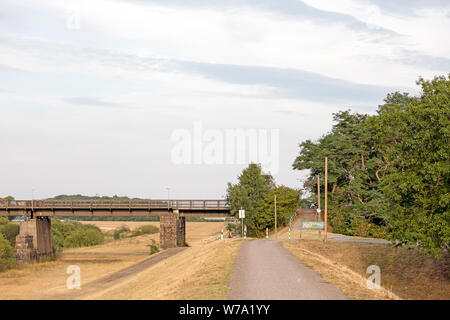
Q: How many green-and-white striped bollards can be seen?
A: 3